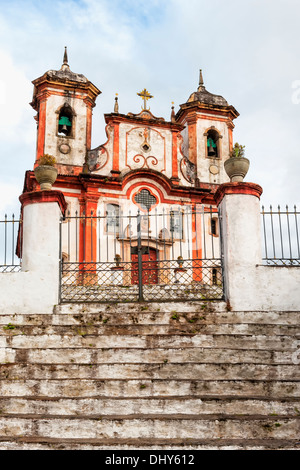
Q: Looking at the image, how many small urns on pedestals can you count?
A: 2